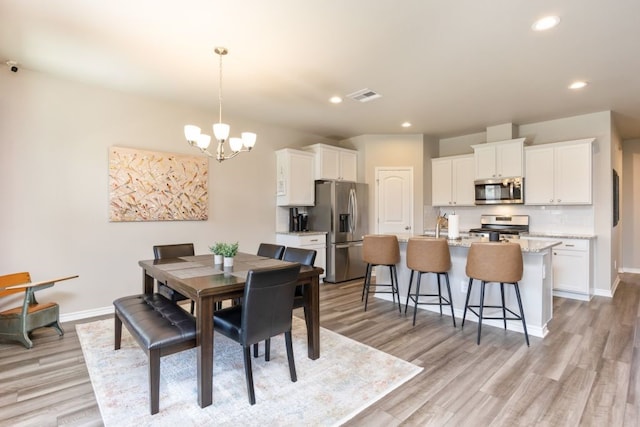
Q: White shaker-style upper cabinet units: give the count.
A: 5